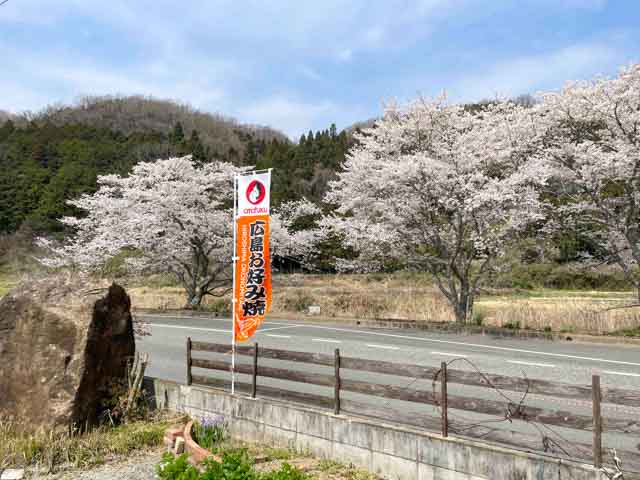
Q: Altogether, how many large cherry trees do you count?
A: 3